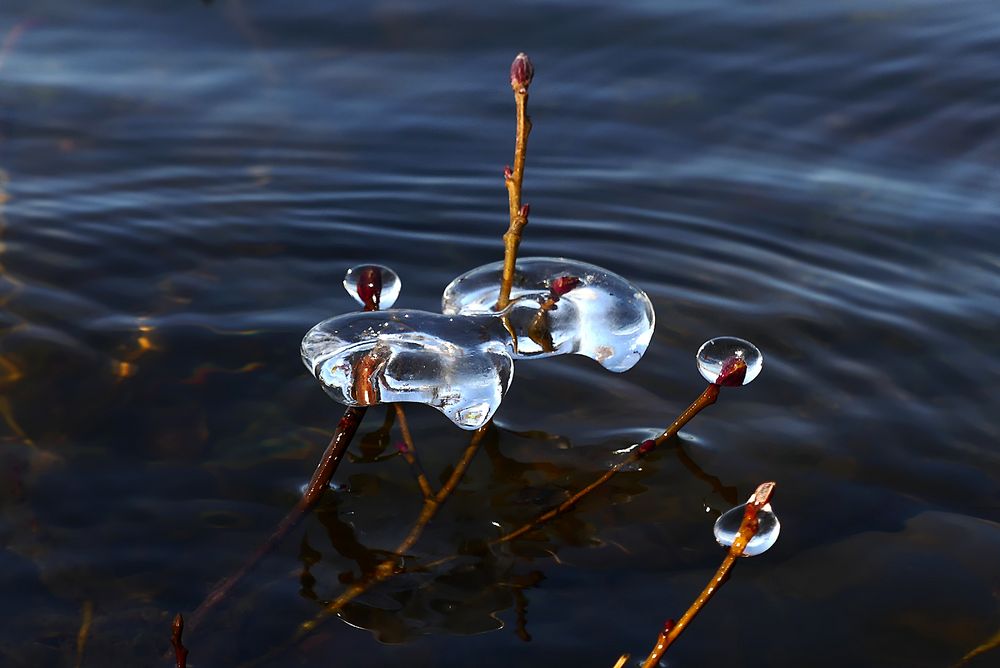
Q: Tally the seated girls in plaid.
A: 0